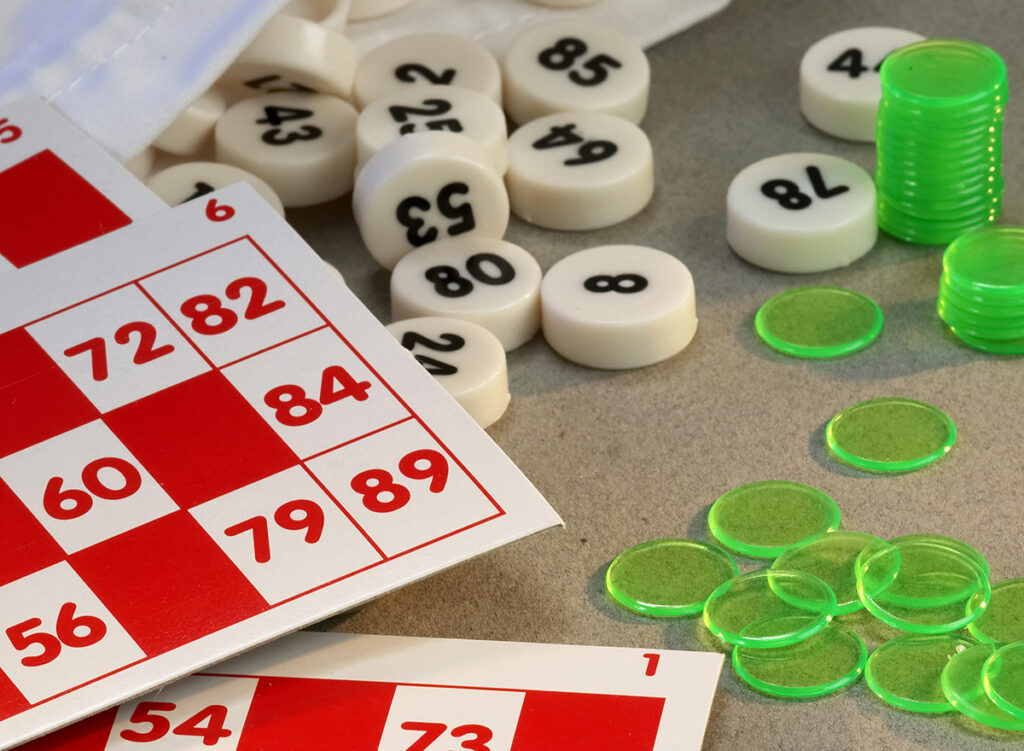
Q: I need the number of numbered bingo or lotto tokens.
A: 13